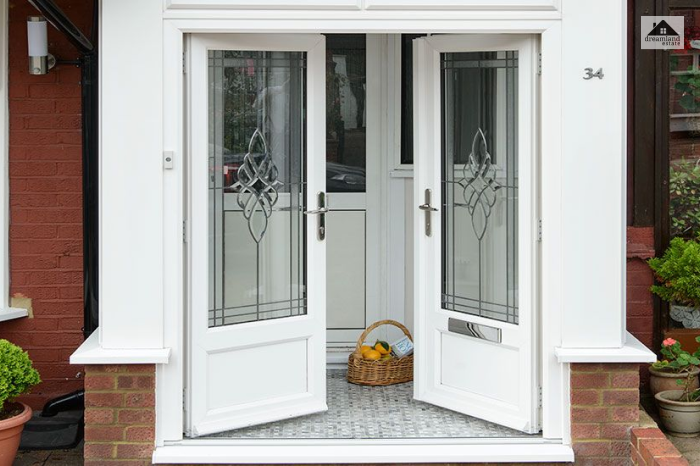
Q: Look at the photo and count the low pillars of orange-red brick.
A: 2